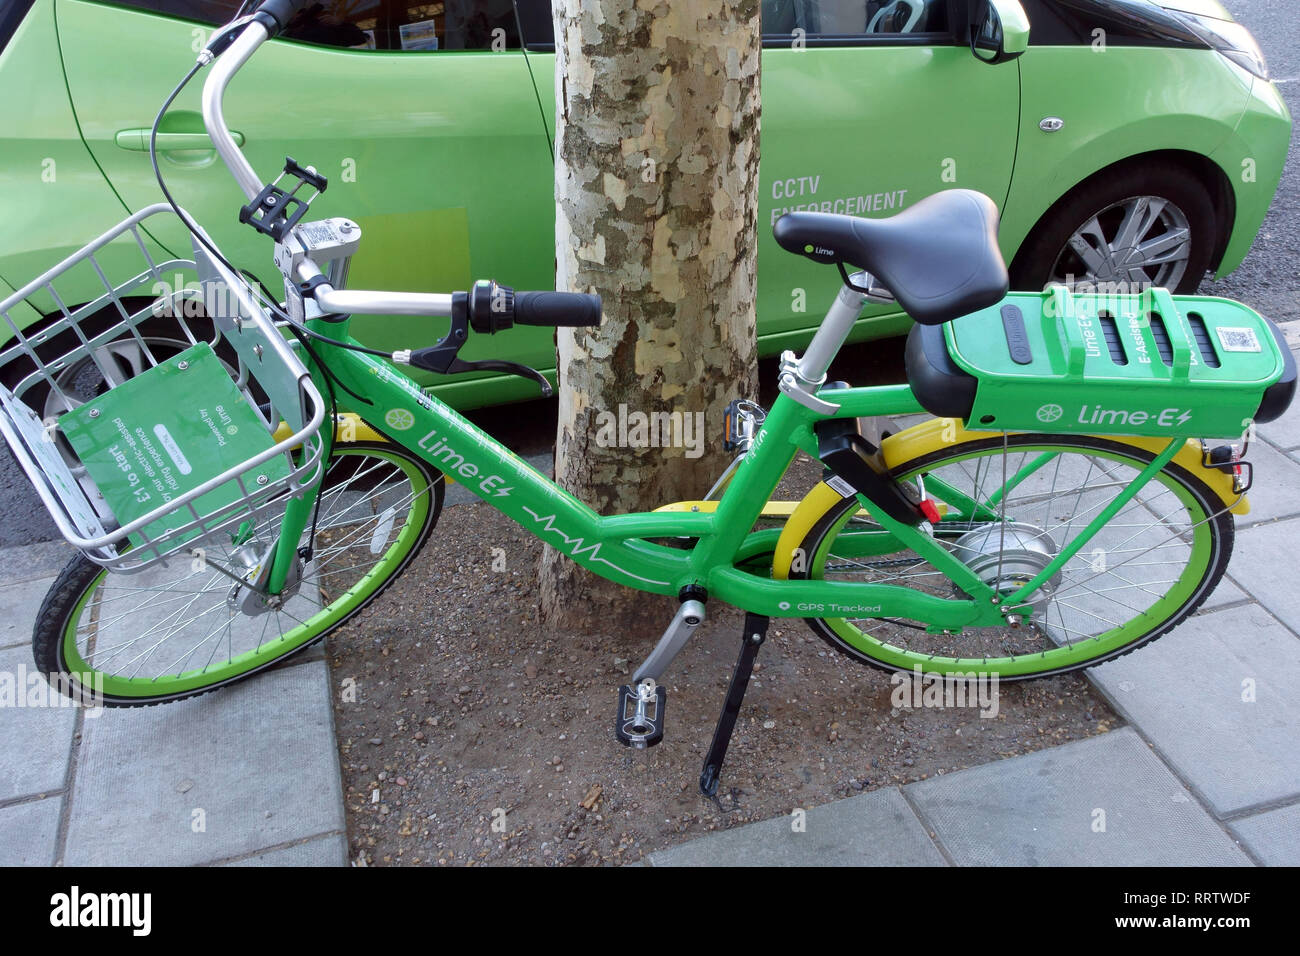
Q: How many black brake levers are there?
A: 2